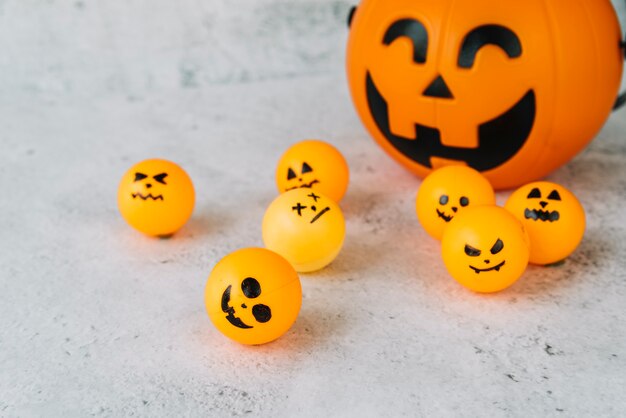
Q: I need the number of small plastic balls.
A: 7